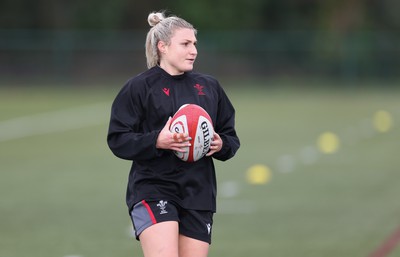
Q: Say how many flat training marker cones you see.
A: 3